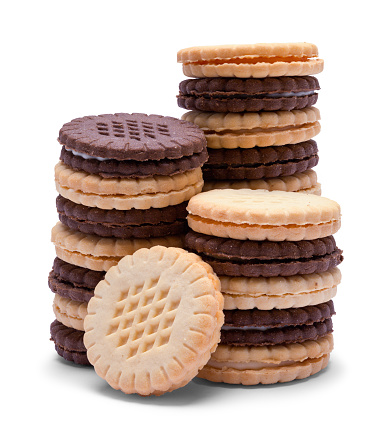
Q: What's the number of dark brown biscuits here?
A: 8